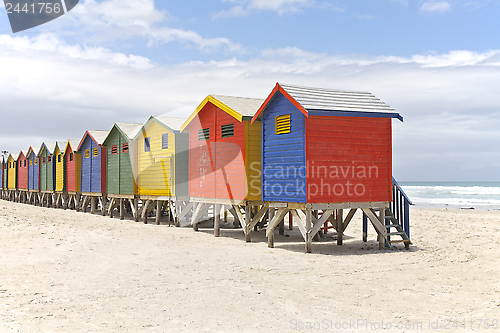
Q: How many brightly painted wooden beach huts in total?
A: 13